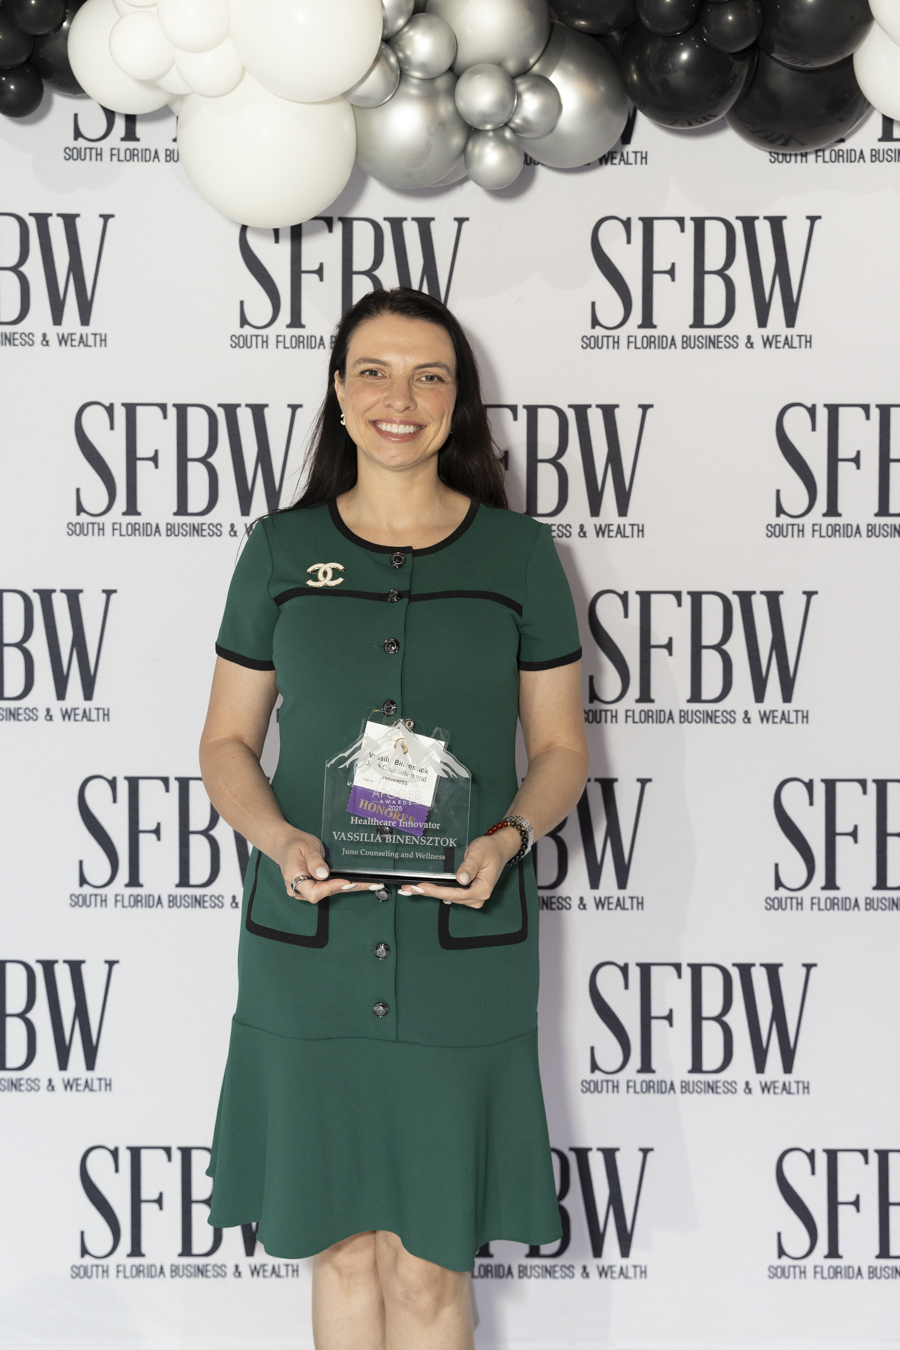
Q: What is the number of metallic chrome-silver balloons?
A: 9